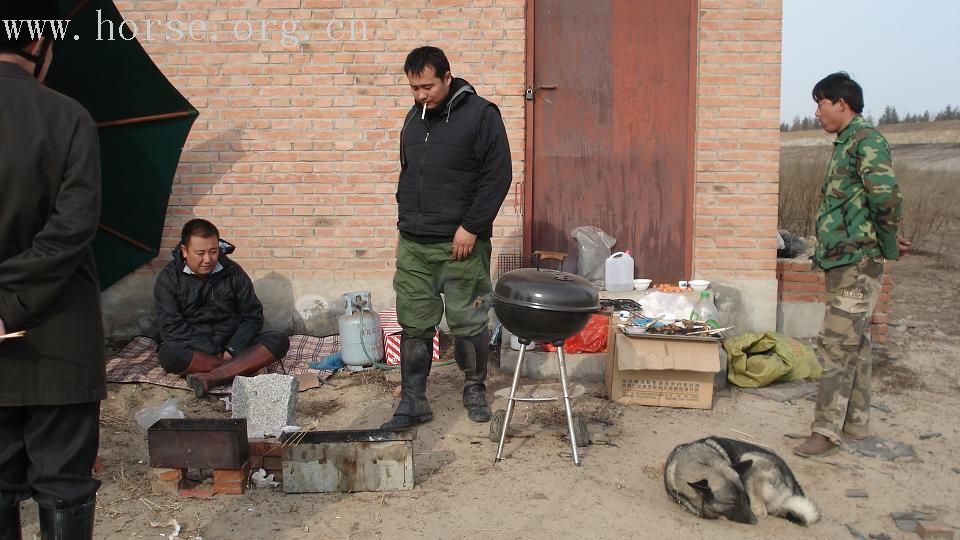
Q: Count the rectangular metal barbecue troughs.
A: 2